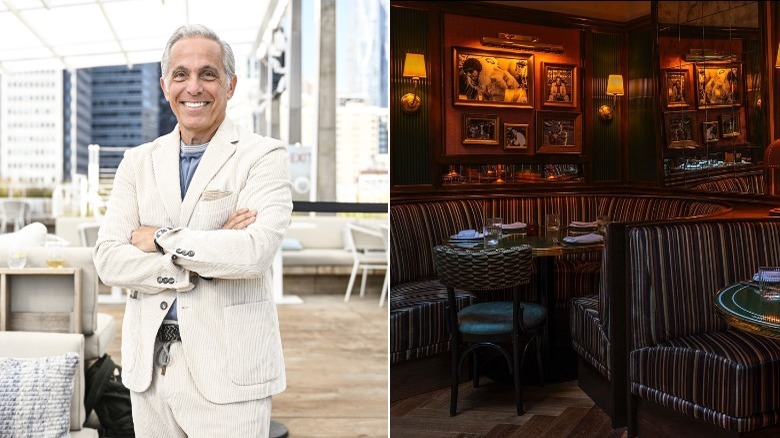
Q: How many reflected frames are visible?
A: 5